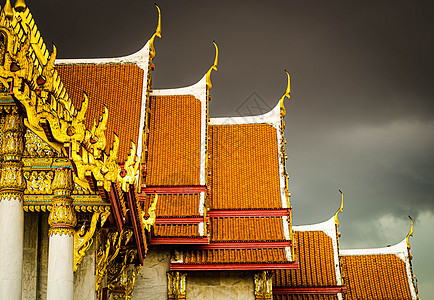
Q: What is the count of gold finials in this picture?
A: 5